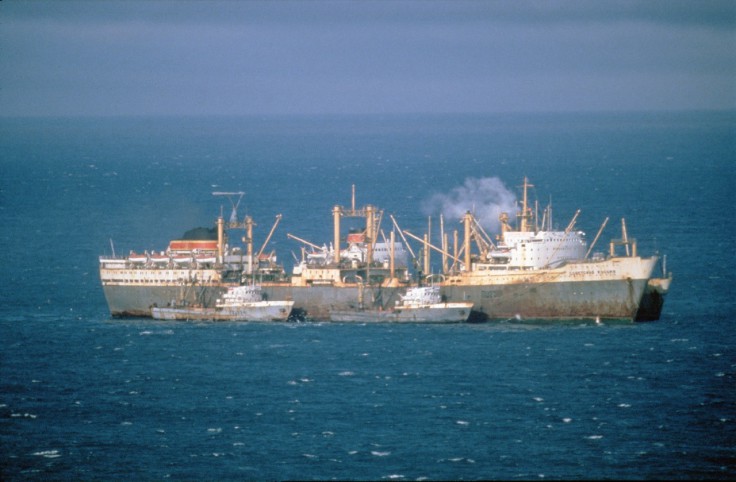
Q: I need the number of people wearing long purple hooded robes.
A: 0